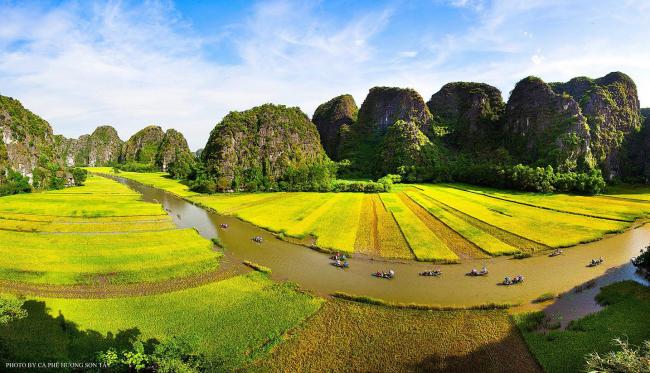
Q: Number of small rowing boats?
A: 10